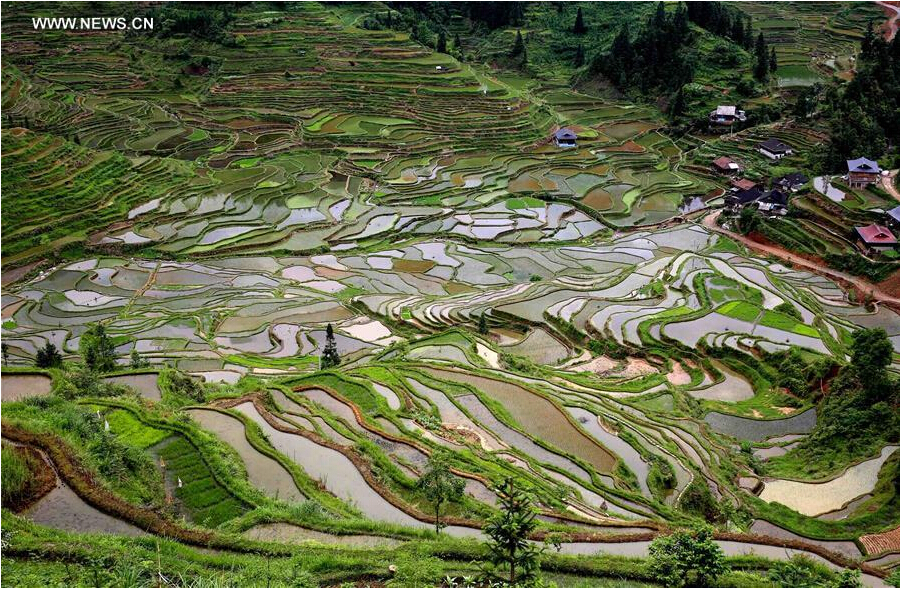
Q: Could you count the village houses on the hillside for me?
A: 11